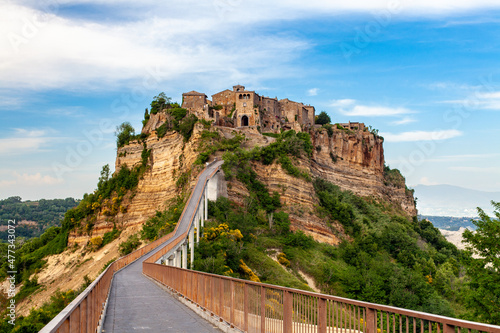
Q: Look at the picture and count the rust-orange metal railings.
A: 2